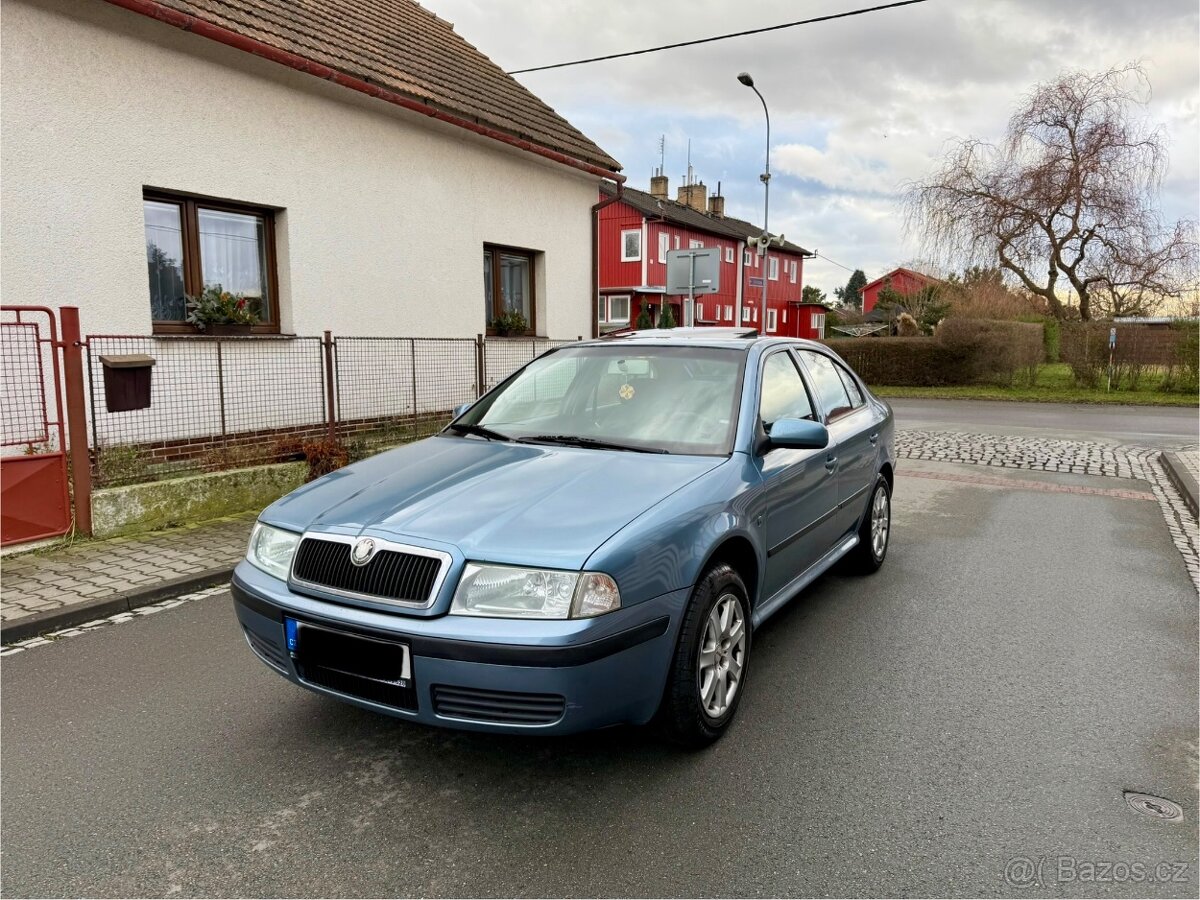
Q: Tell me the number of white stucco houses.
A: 1